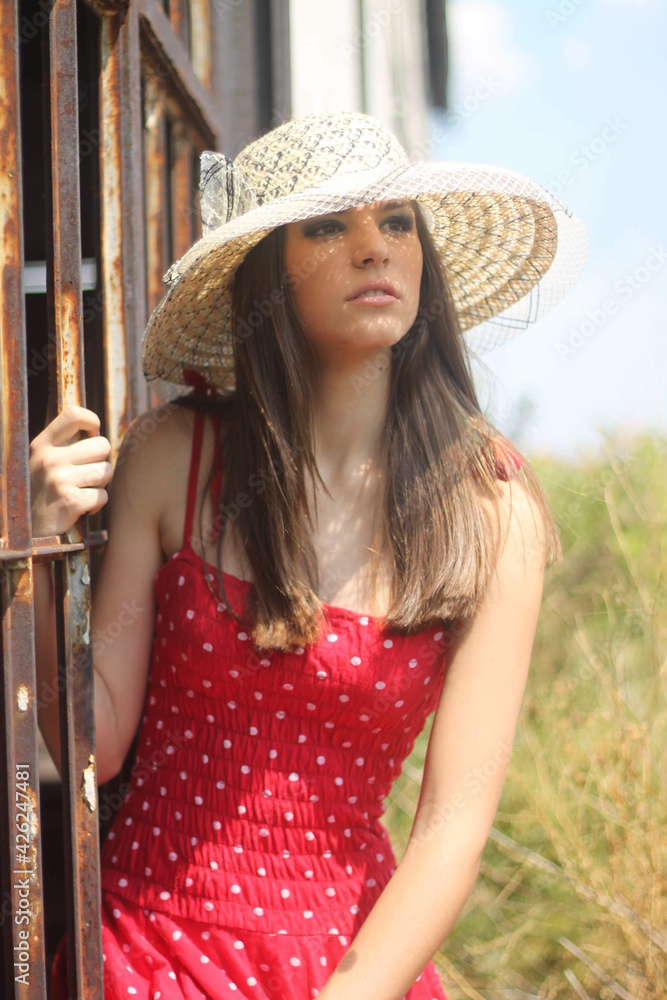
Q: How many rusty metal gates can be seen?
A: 1